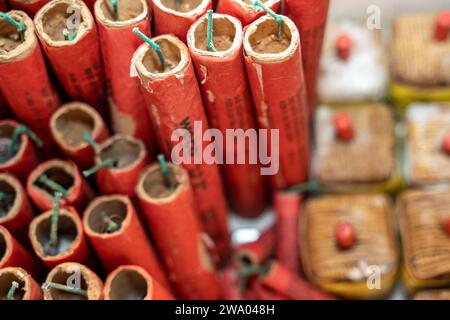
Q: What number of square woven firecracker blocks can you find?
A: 6